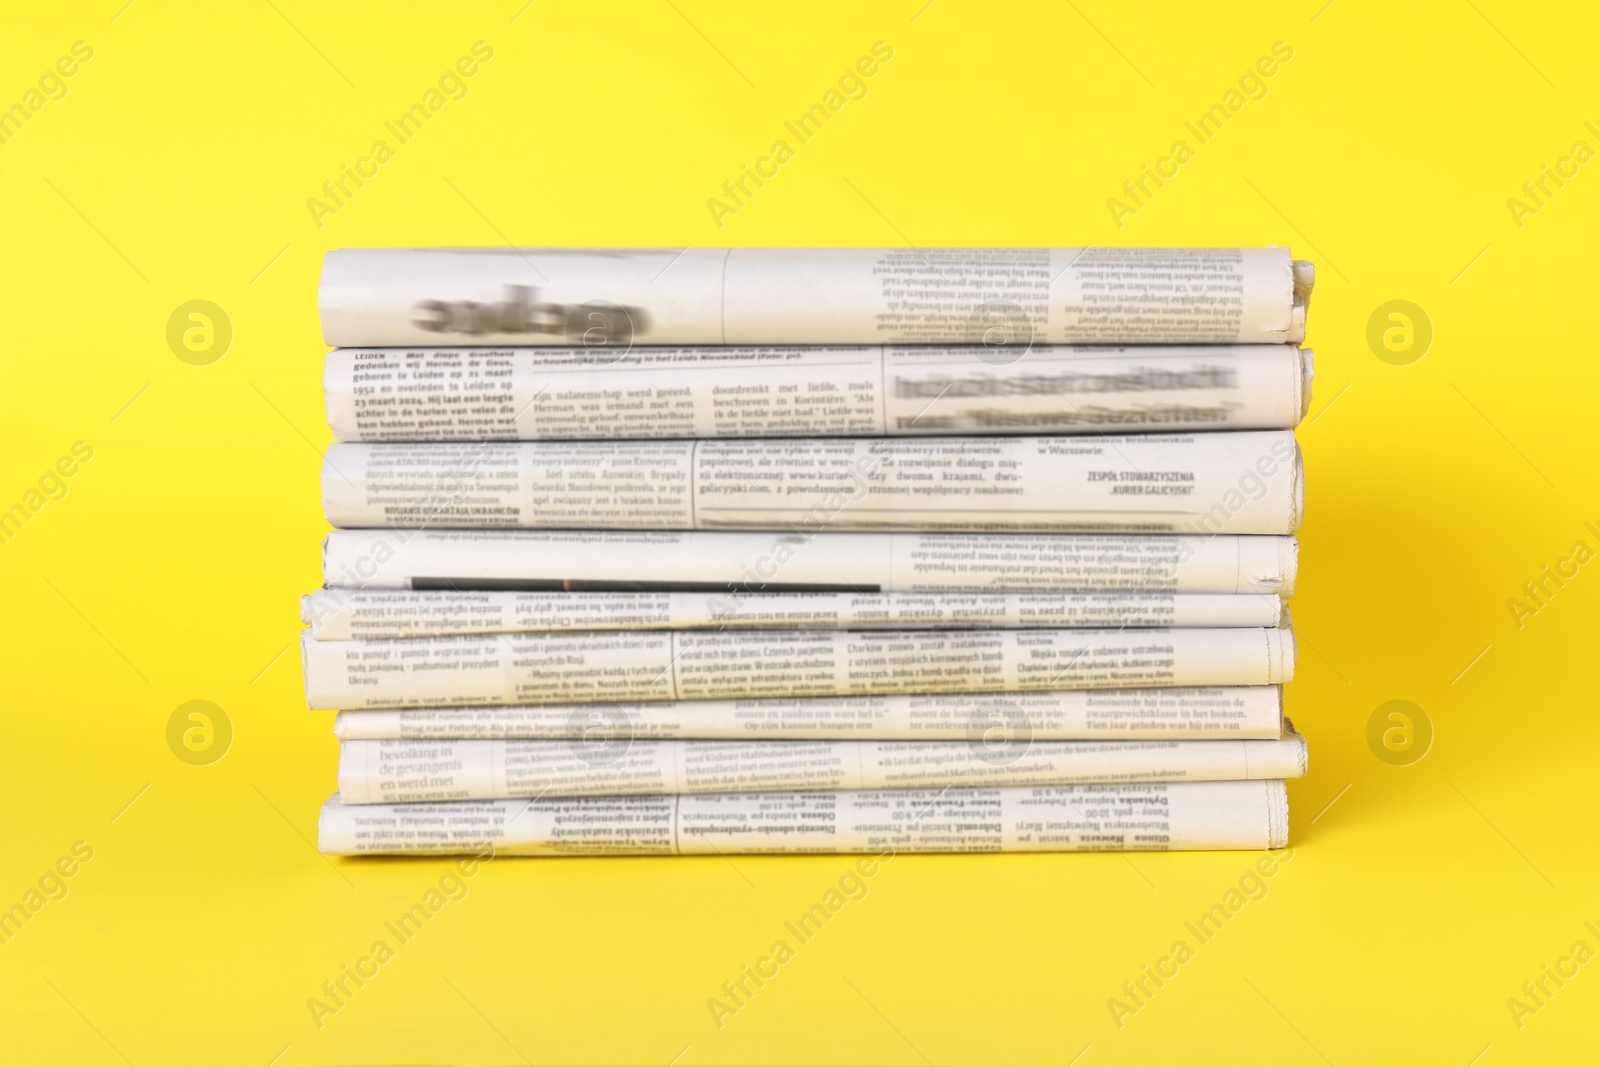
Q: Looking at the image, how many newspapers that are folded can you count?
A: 9